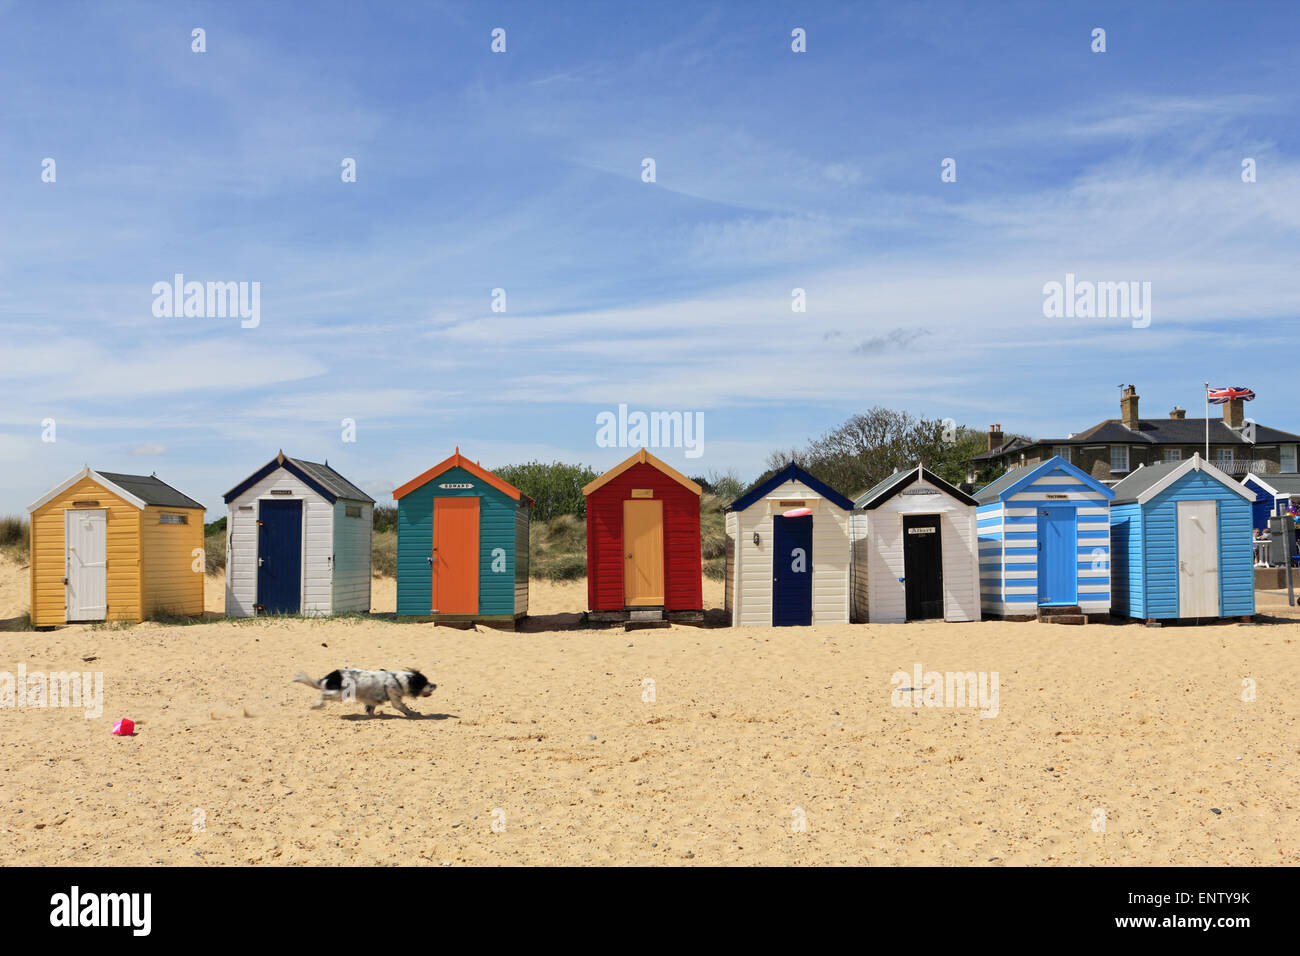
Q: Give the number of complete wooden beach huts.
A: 8